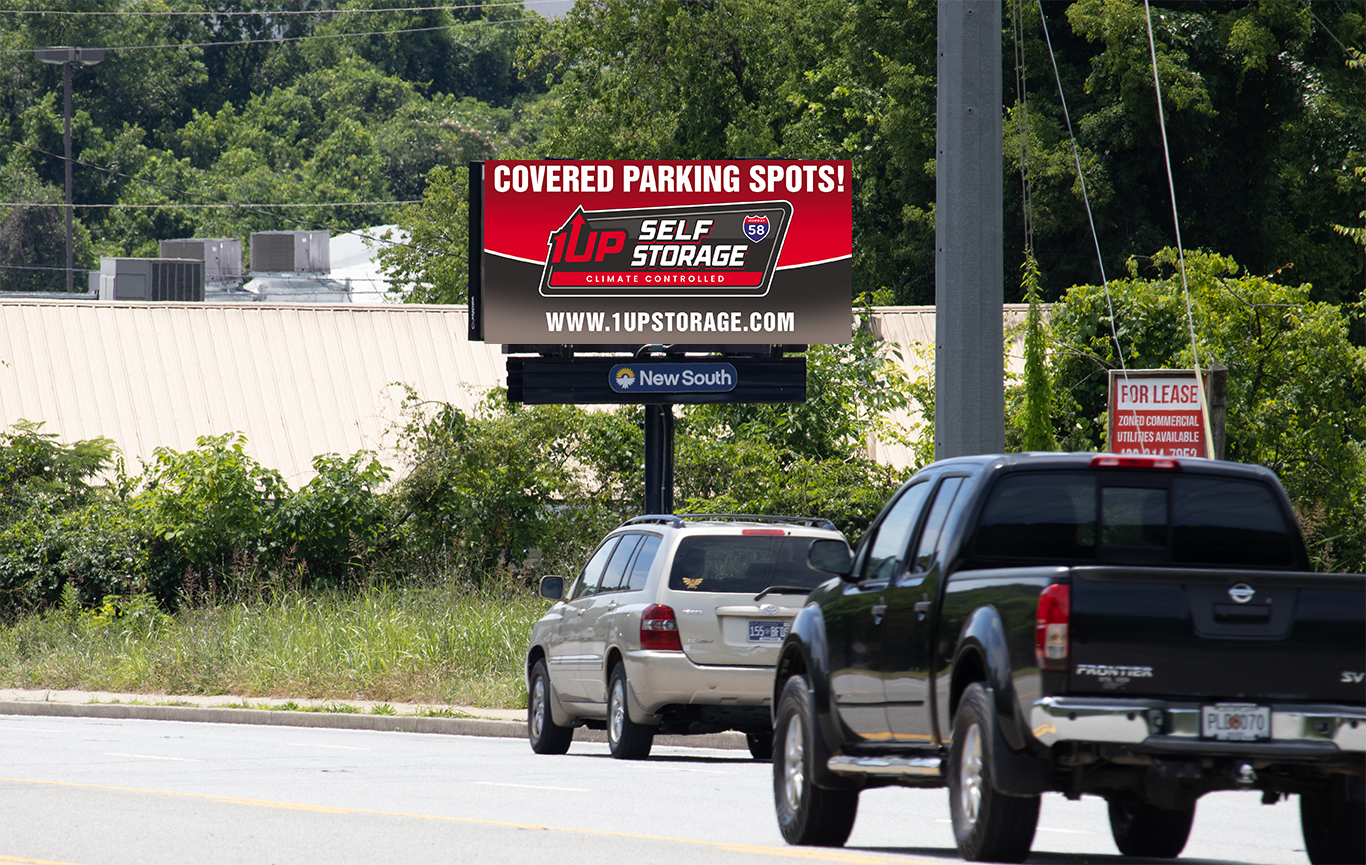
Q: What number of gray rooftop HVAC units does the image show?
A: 3